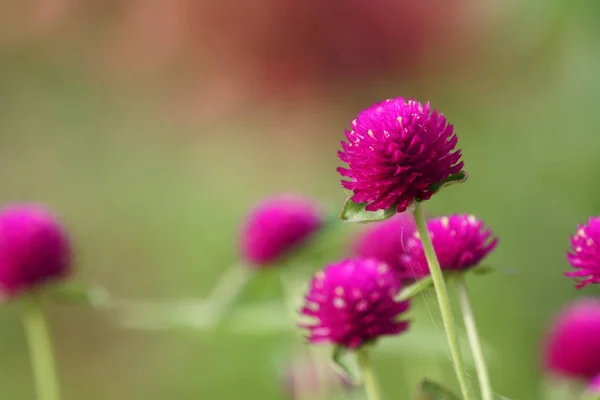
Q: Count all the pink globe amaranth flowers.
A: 8